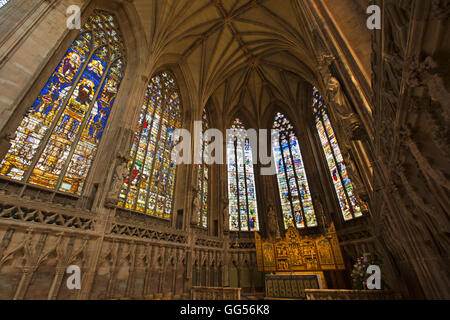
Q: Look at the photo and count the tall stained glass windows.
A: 6